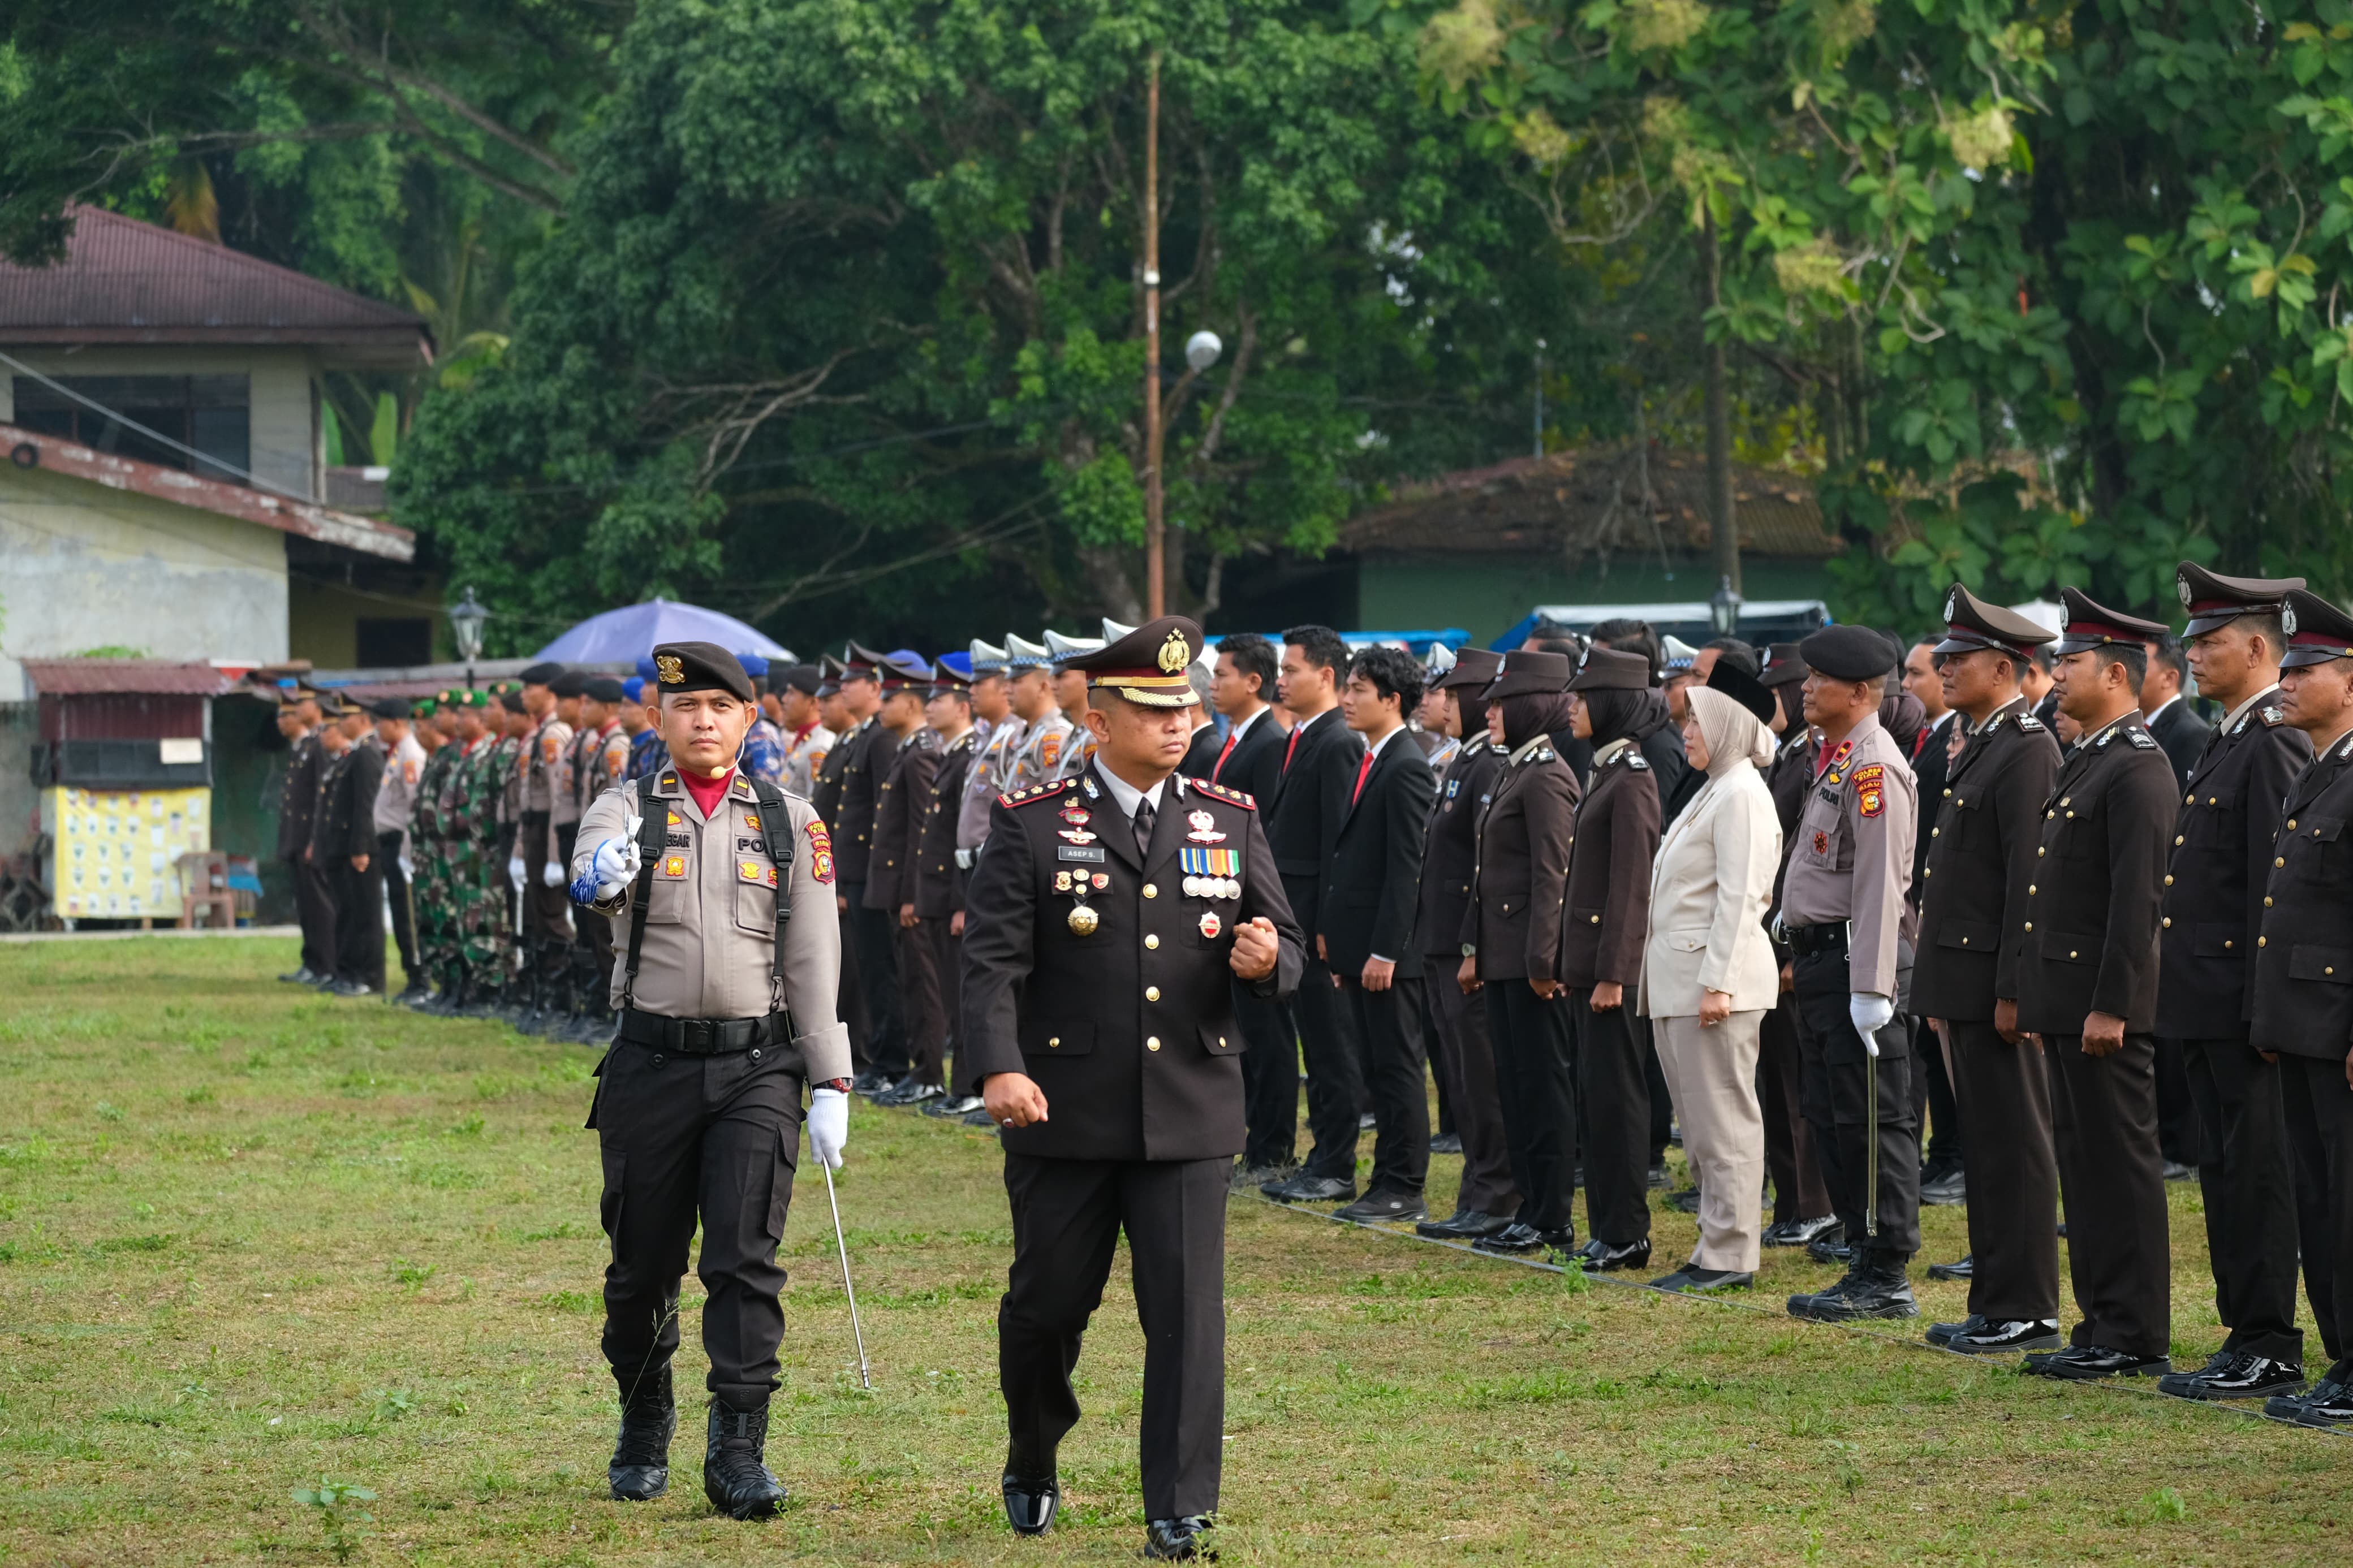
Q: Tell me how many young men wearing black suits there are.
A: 3